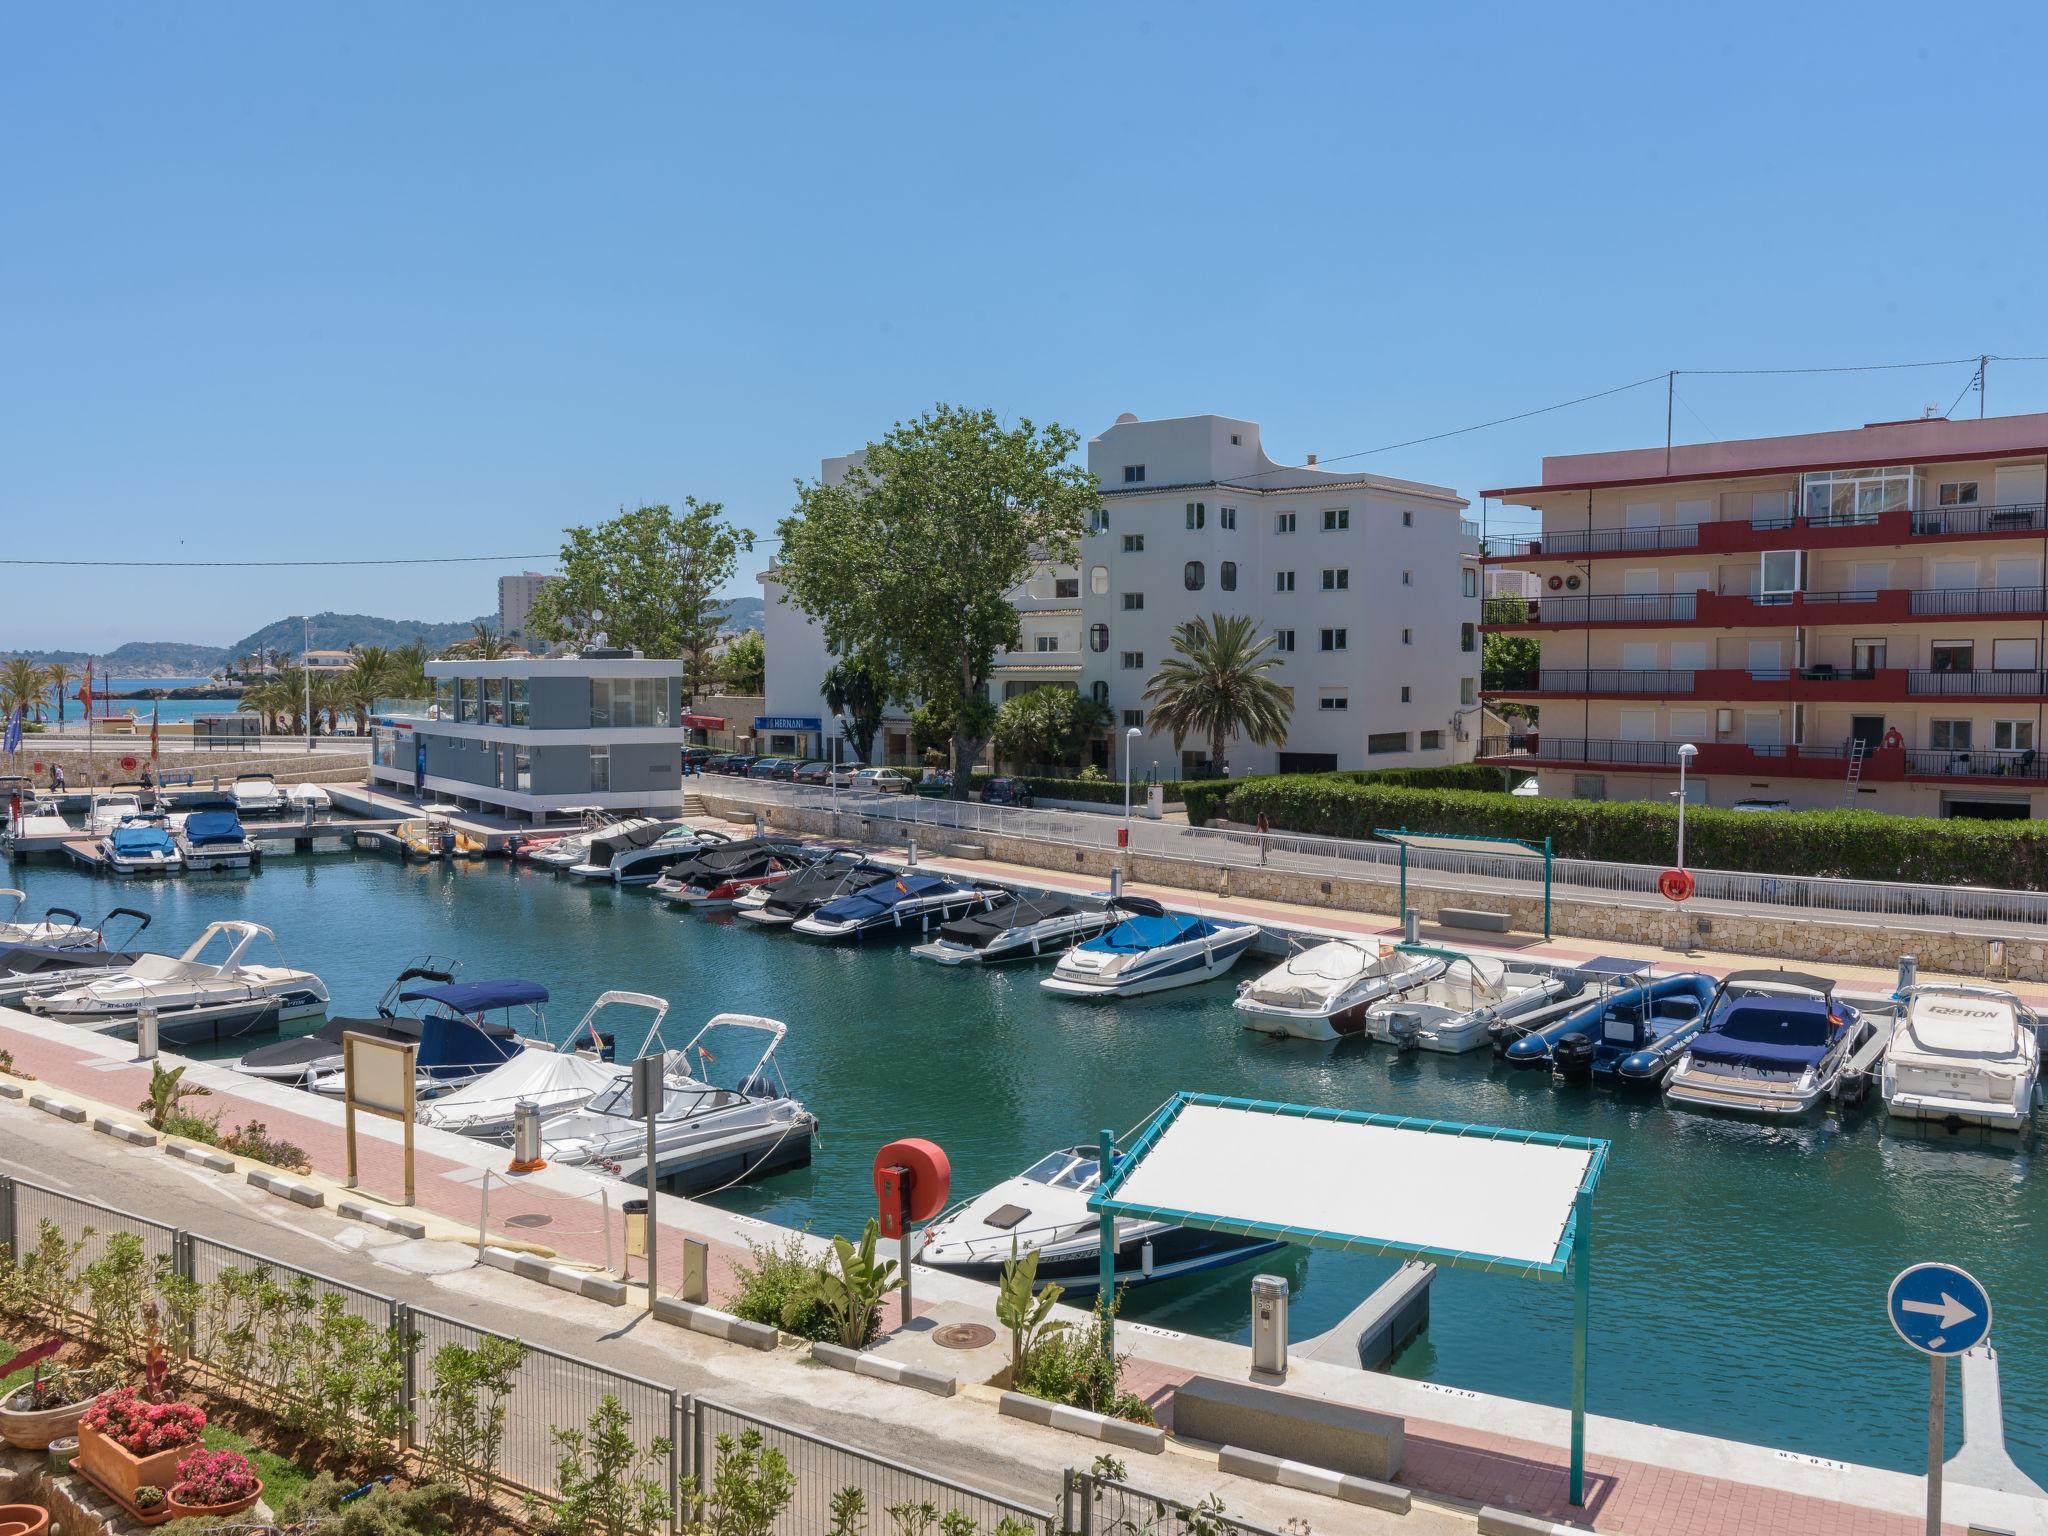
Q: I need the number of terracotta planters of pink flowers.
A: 2